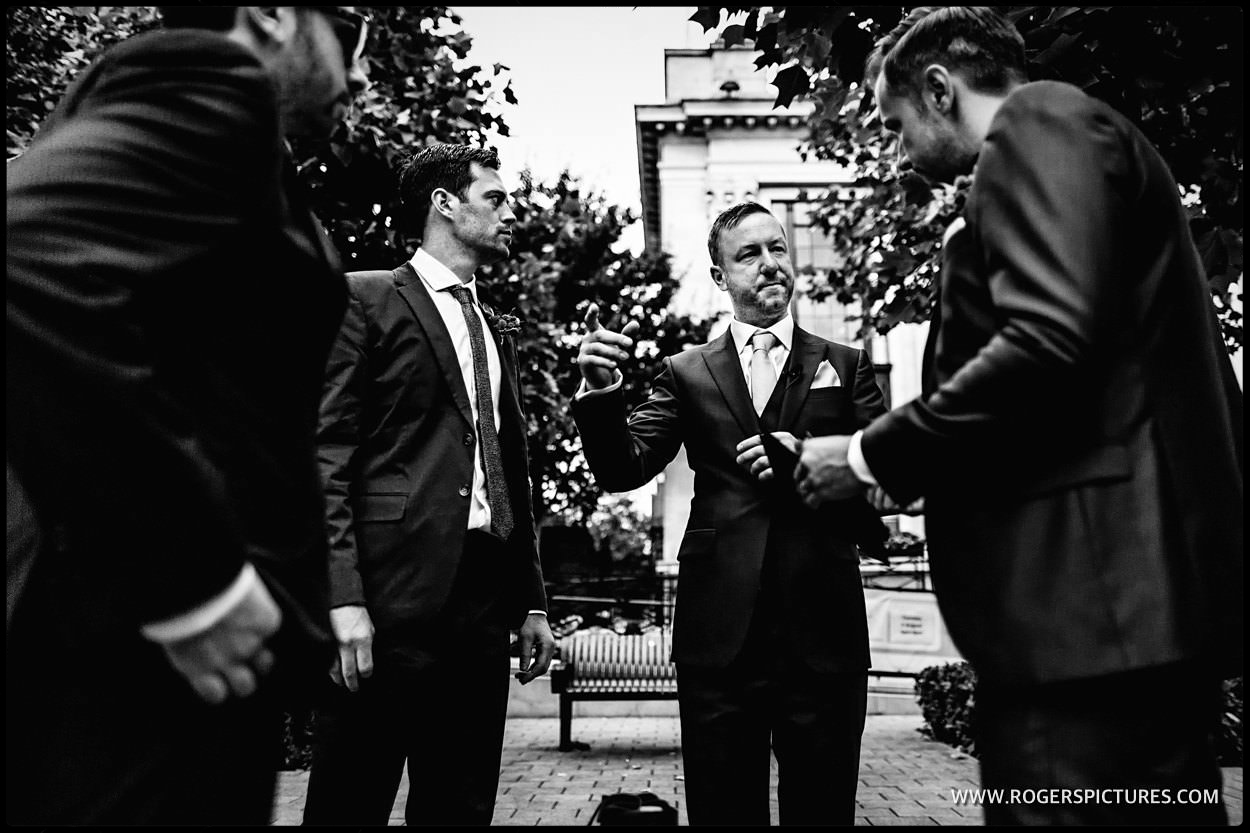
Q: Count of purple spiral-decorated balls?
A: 0